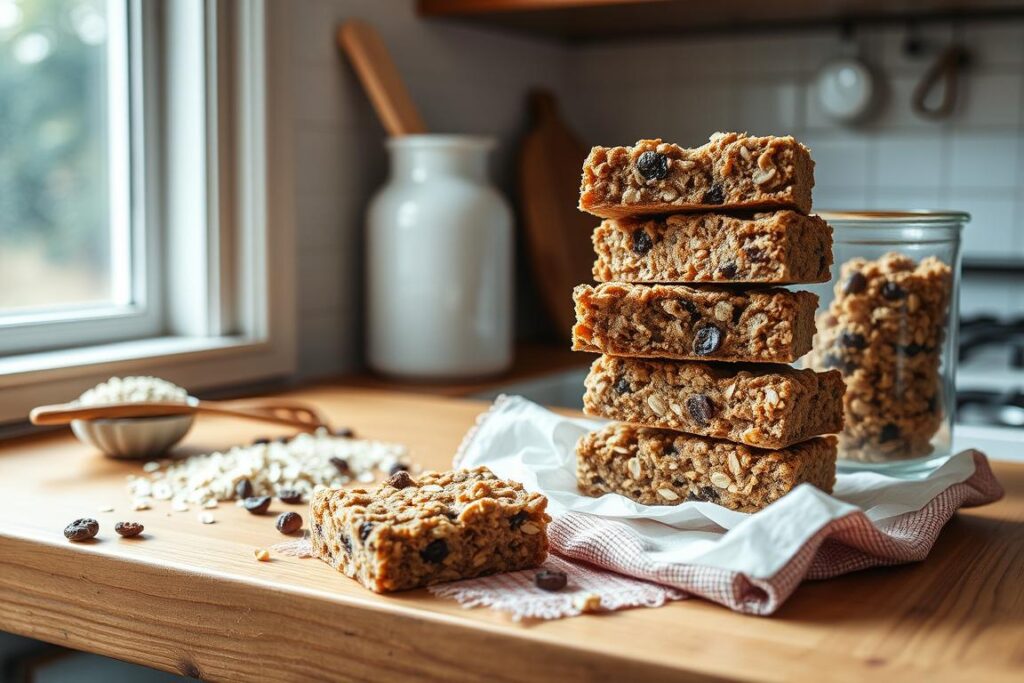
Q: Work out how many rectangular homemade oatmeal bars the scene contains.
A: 6